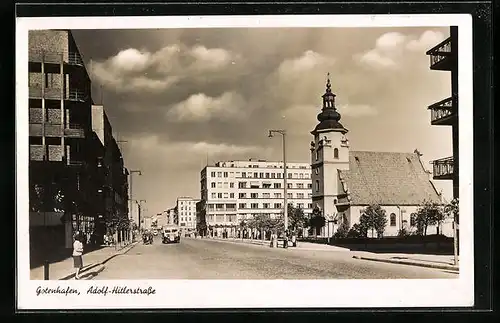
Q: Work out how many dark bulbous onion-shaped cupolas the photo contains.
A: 1